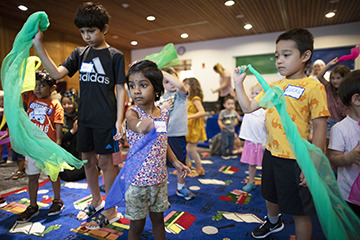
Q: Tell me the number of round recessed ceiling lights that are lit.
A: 7